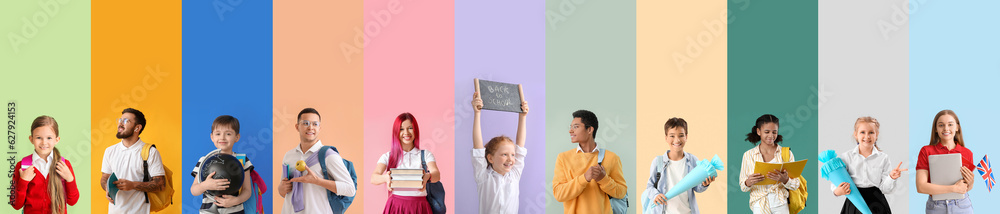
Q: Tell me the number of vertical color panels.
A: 11